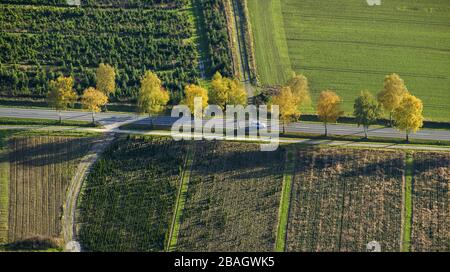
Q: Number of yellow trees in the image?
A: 11